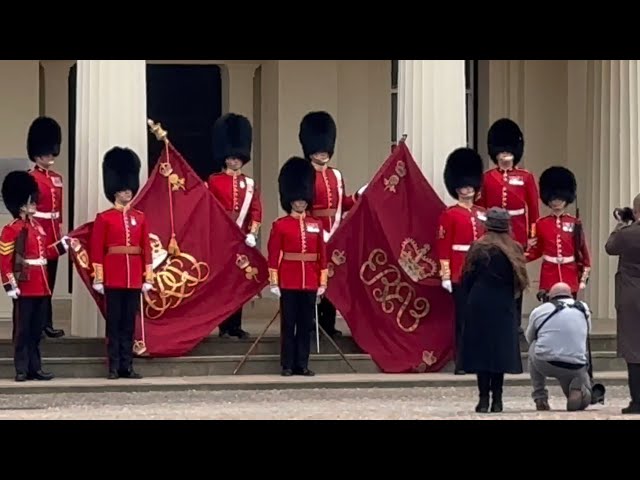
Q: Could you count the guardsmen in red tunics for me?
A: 9